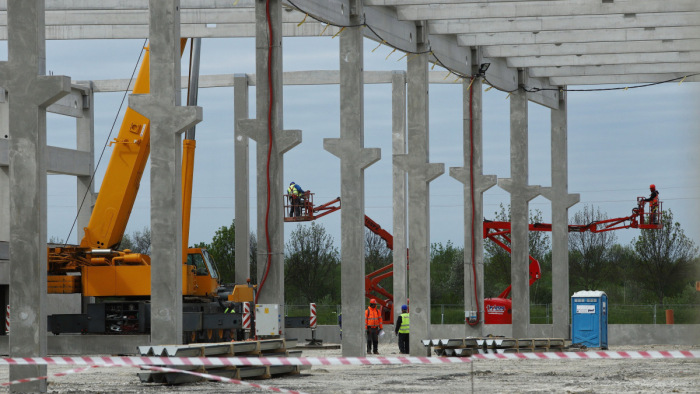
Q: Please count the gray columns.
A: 11